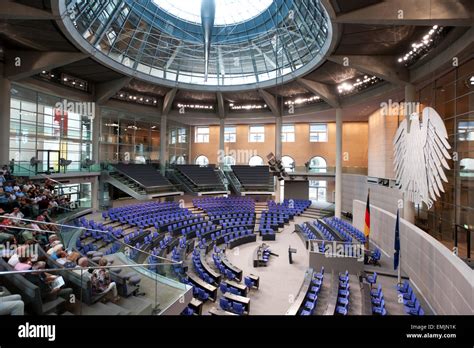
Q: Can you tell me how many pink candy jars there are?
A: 0